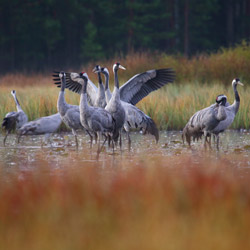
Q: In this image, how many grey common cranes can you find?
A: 9